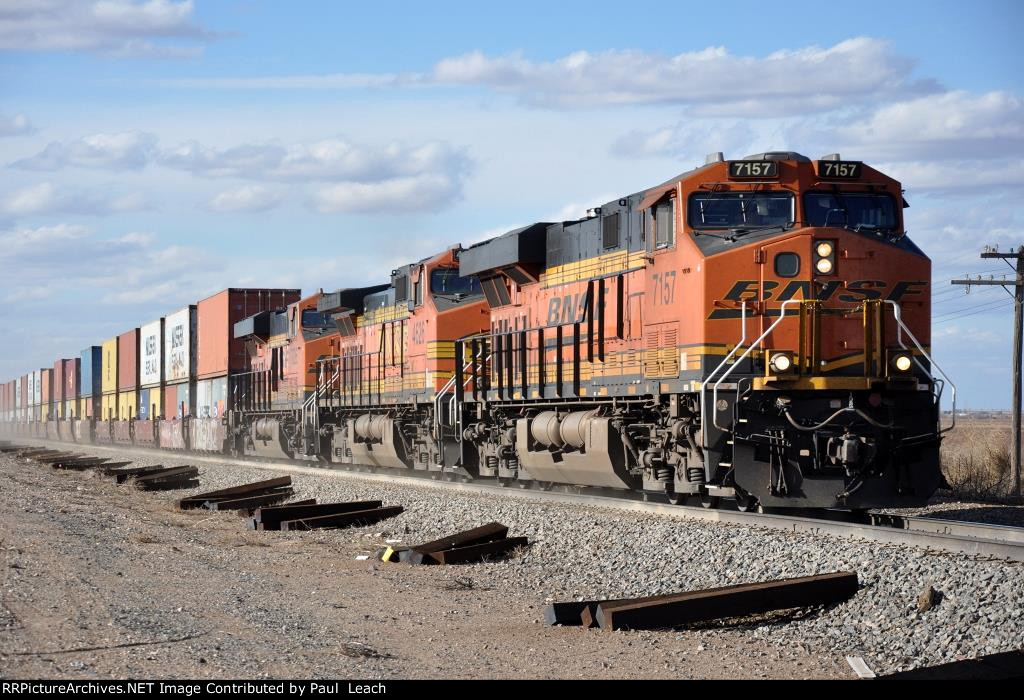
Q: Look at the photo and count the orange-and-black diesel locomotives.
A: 3